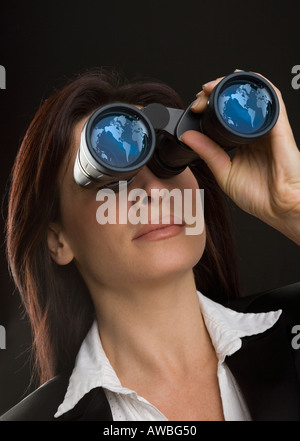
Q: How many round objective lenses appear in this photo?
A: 2